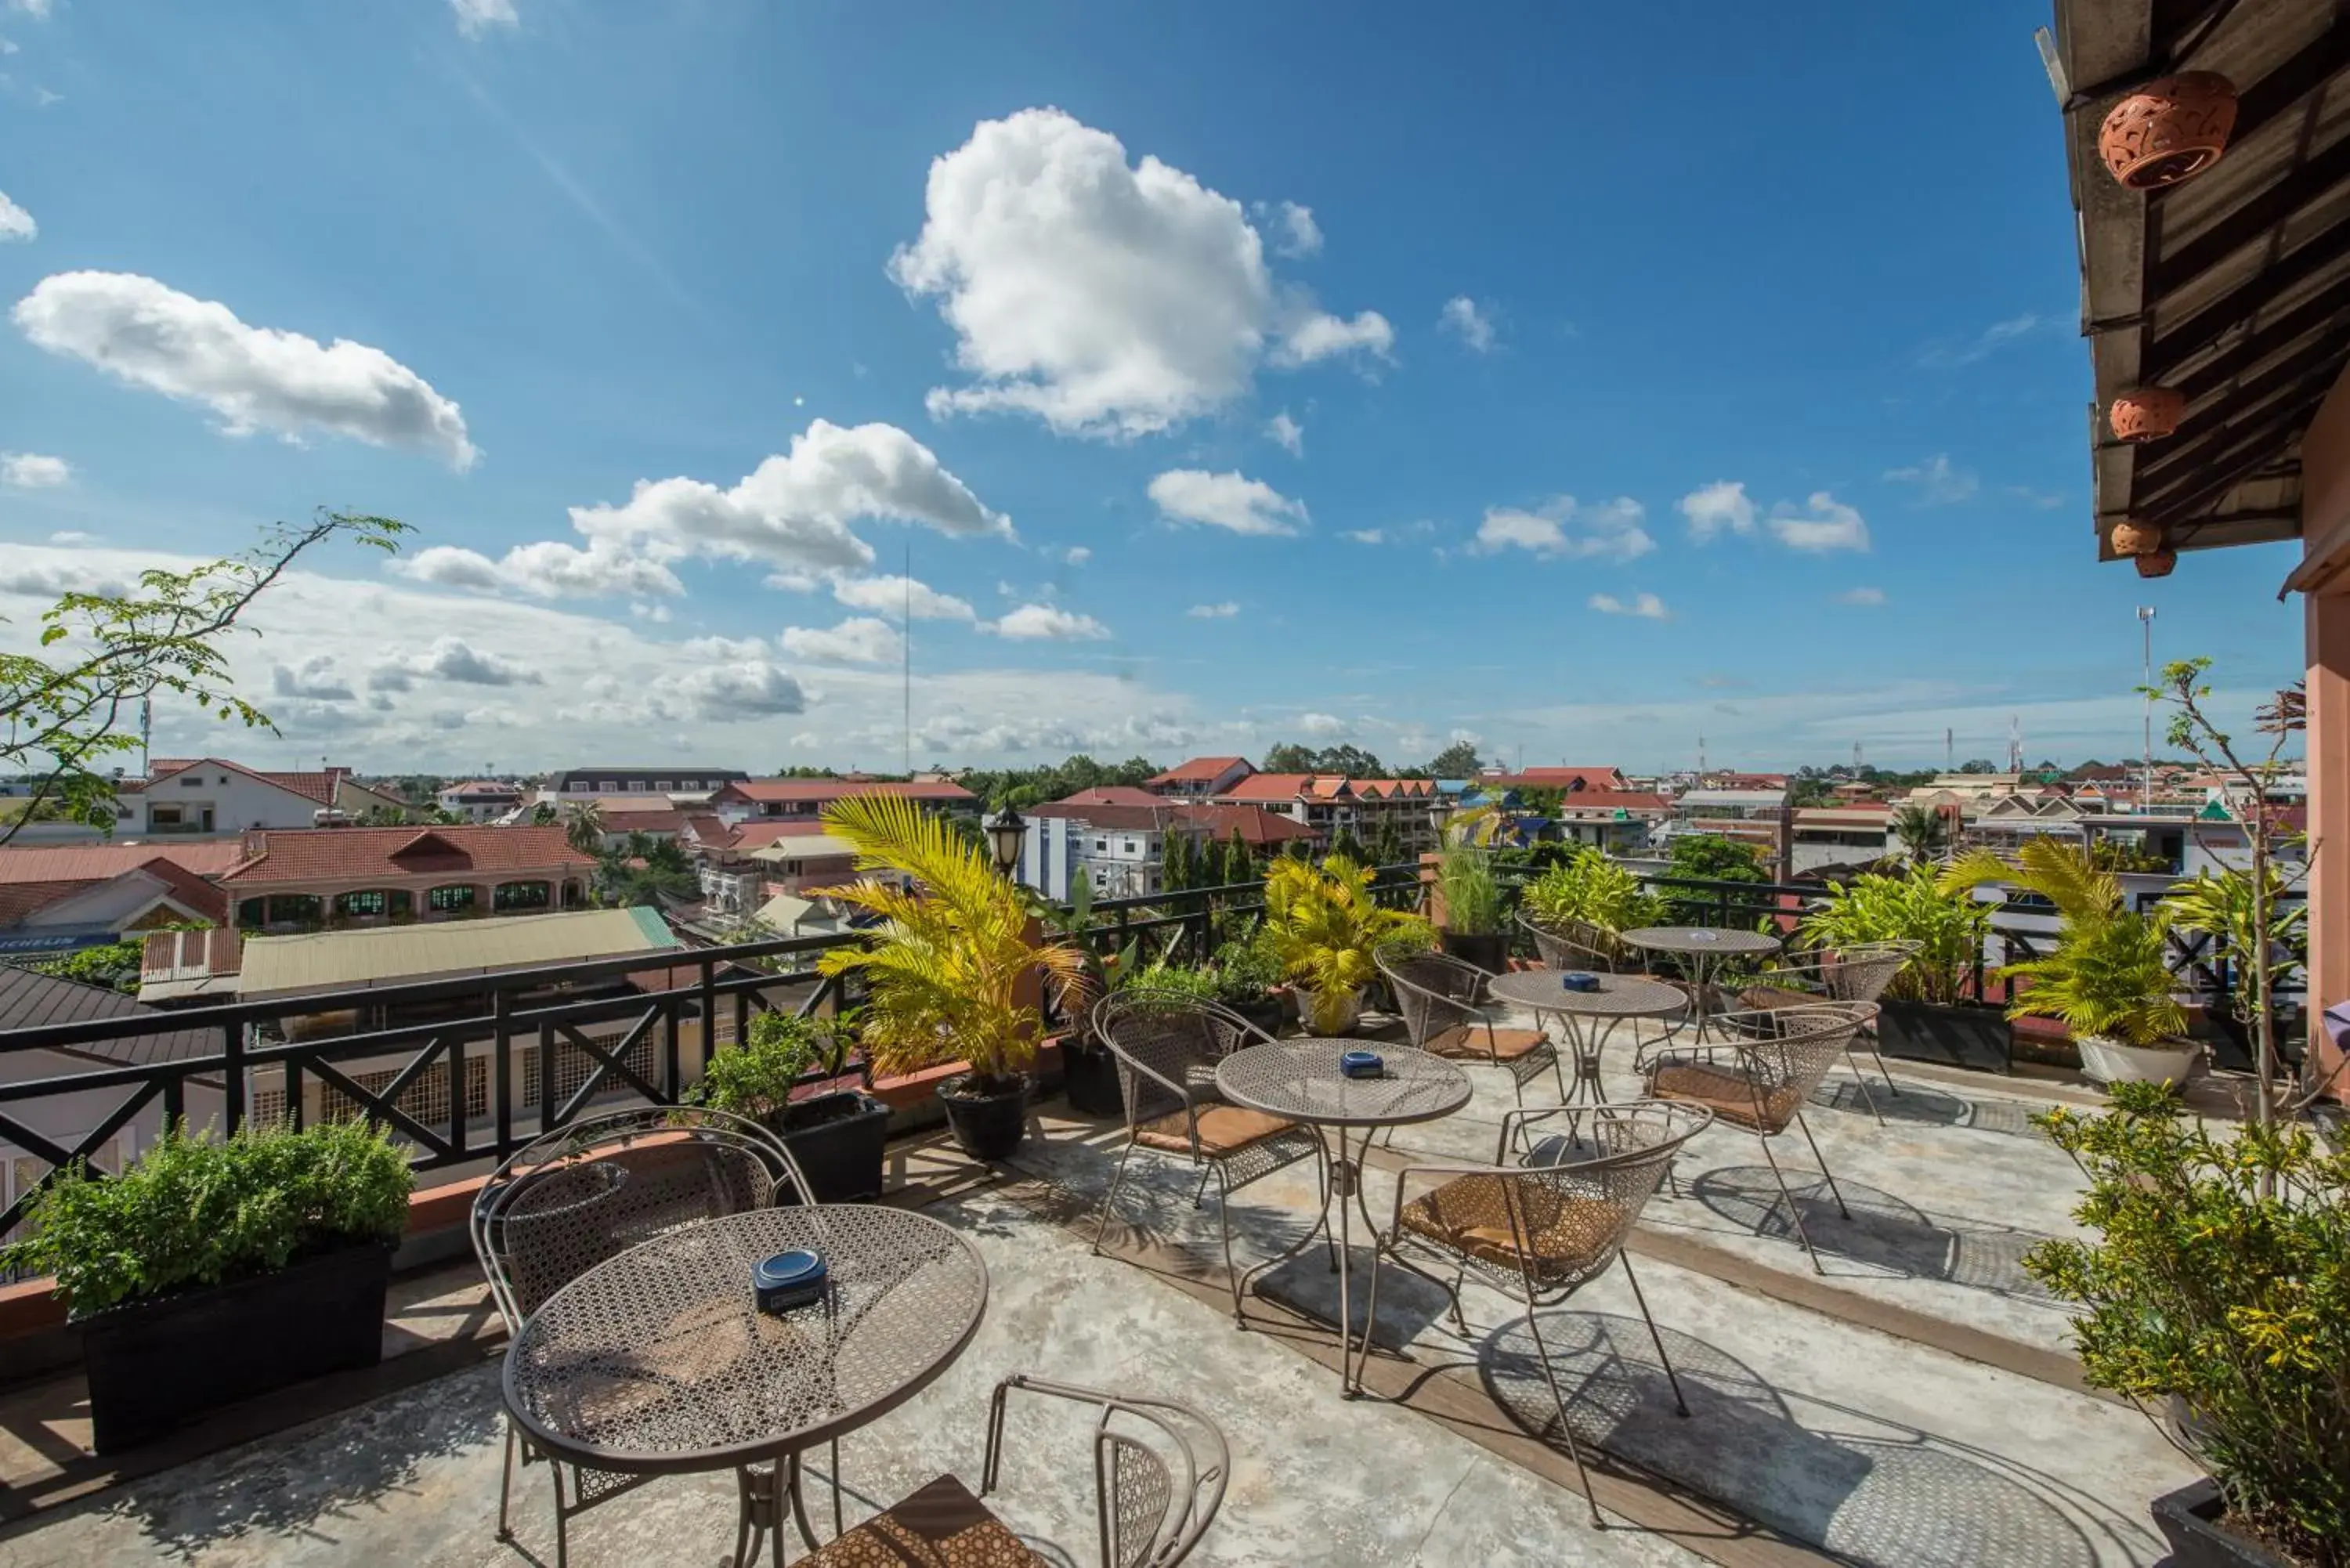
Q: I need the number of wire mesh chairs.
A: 8